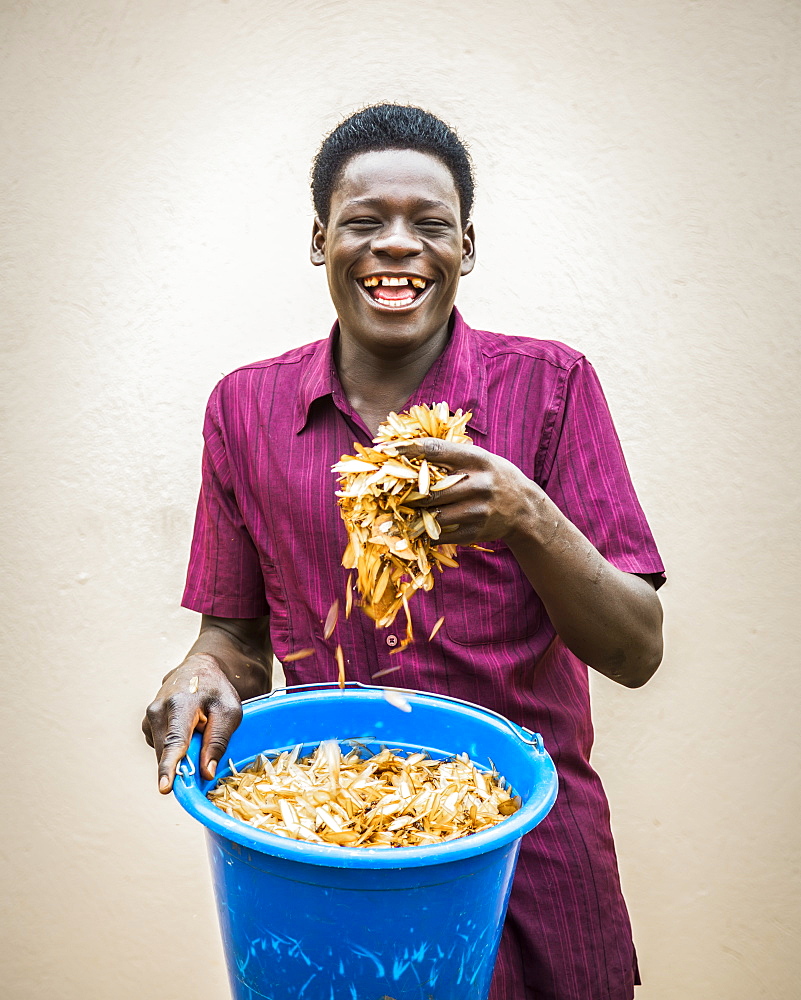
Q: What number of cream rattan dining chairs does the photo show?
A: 0